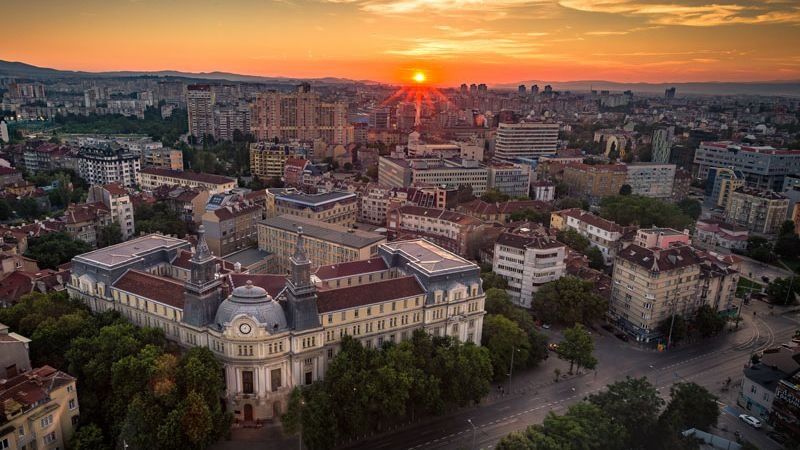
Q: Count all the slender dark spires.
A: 2